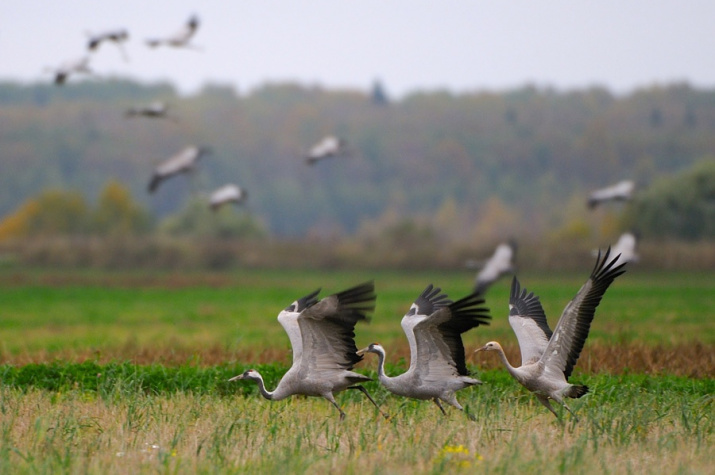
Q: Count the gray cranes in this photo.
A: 13